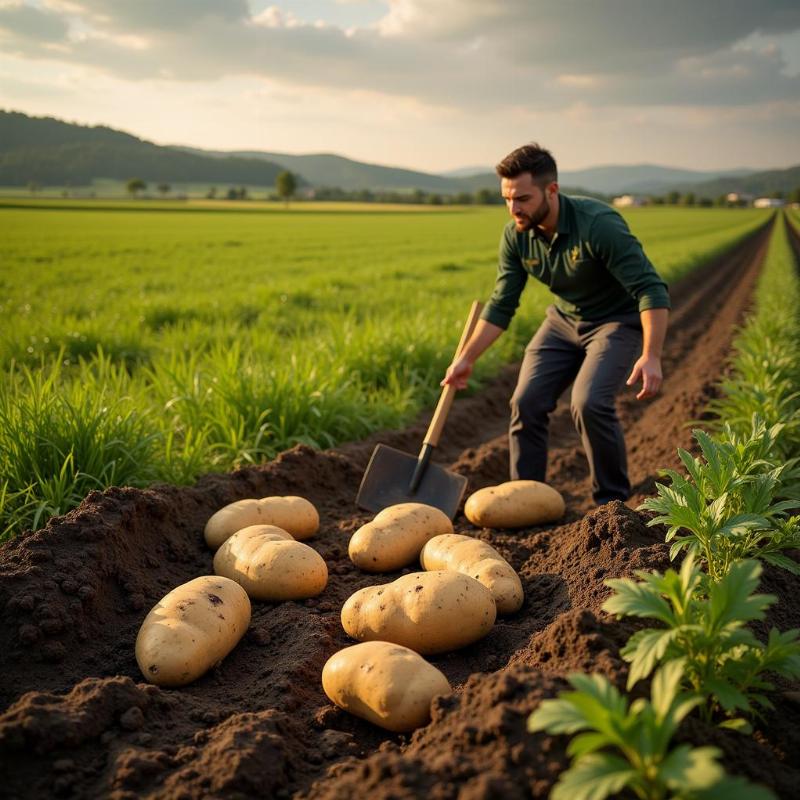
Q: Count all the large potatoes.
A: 8